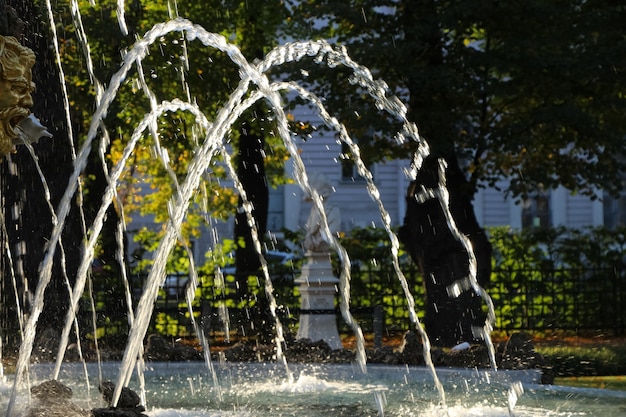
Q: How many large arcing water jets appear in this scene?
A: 4